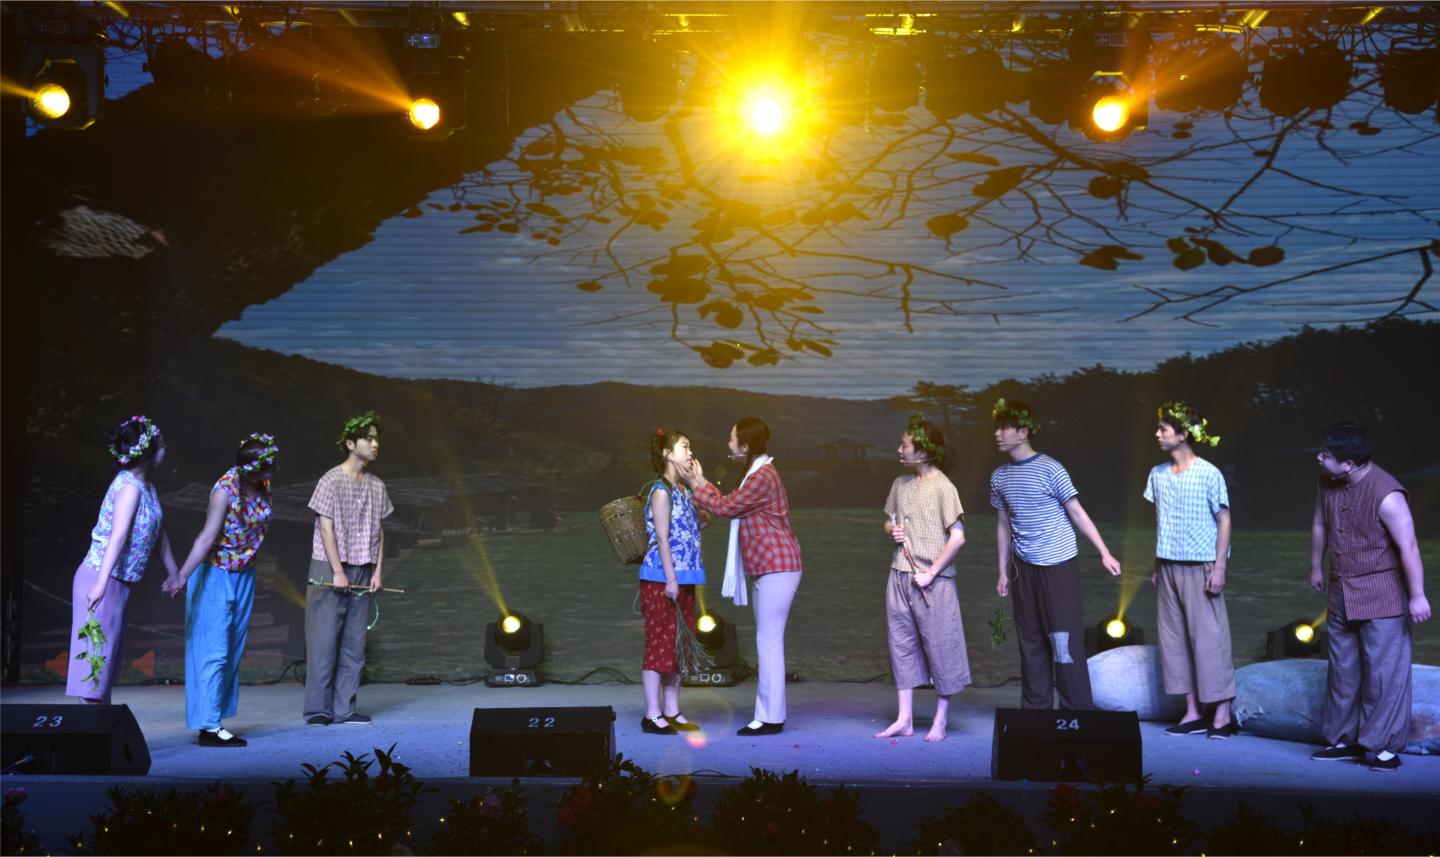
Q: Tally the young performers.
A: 9